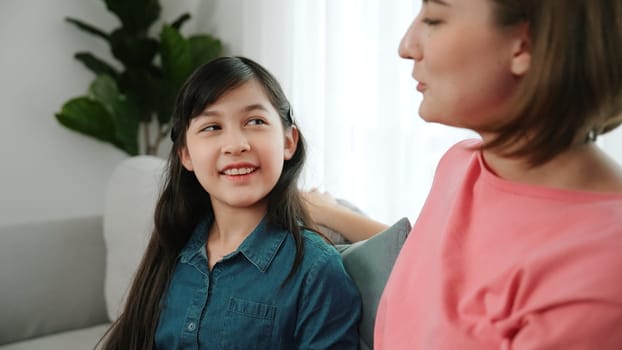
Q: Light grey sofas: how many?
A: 1